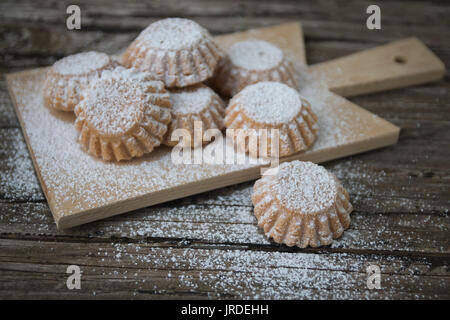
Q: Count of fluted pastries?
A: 7